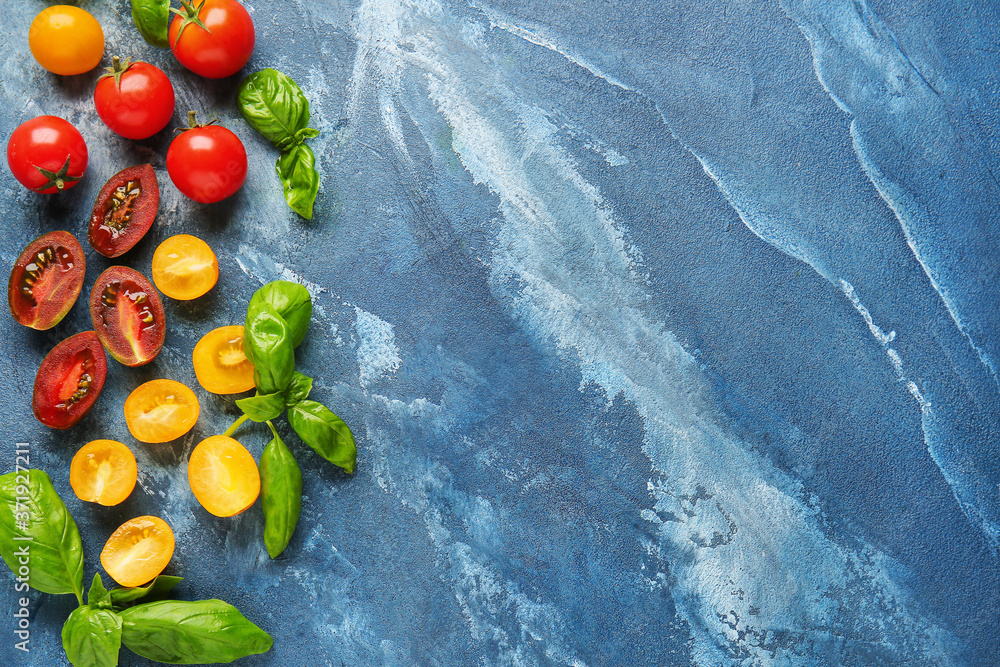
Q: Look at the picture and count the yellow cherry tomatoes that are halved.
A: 6